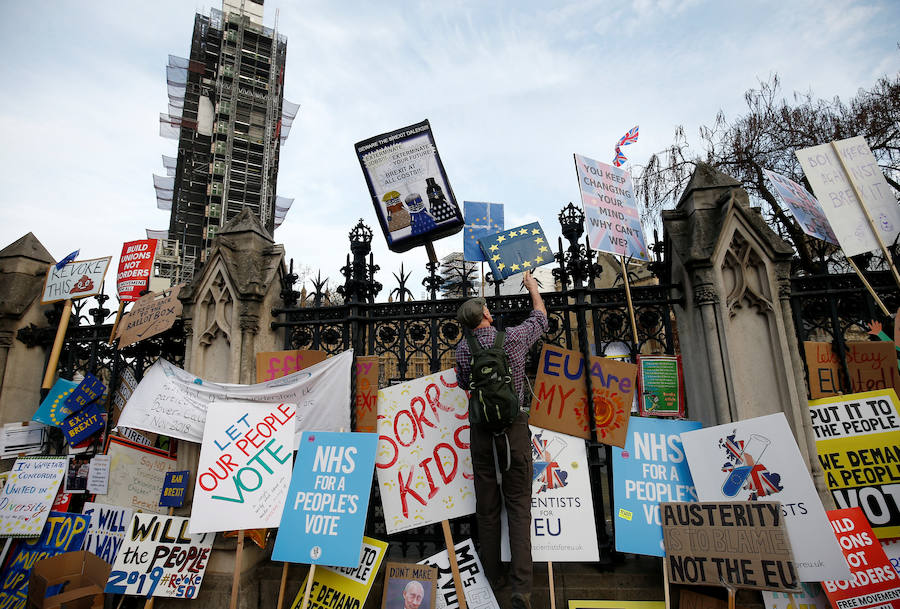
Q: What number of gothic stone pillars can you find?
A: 3